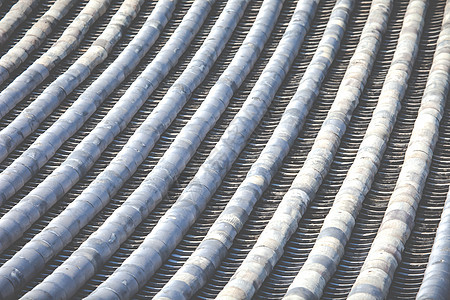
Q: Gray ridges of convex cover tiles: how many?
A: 14